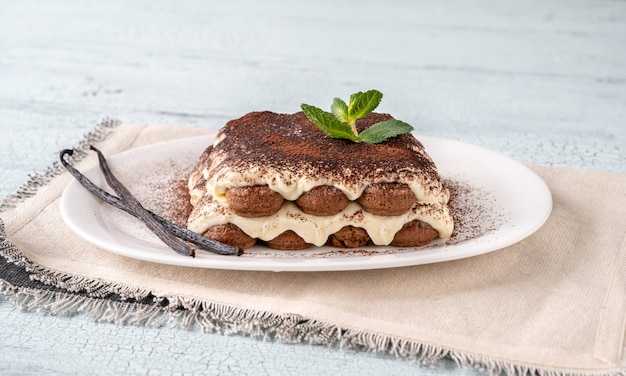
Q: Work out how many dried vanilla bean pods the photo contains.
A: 2